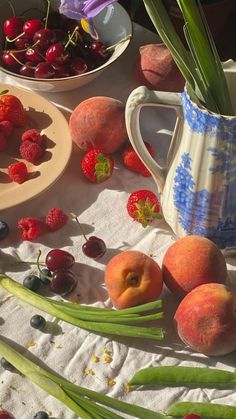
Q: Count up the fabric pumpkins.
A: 0